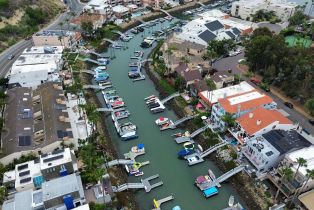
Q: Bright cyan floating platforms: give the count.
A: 1